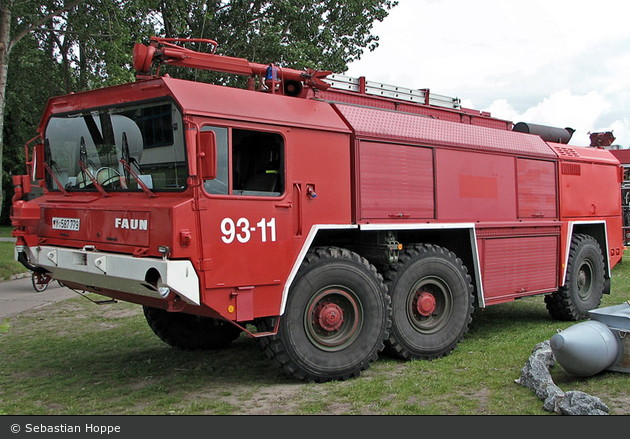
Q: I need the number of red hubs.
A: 2